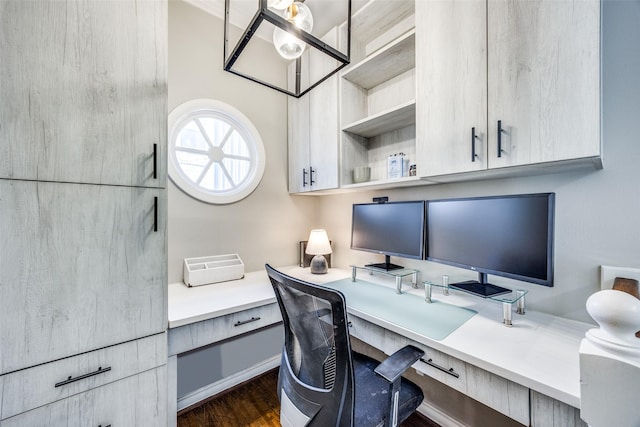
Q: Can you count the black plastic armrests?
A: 1